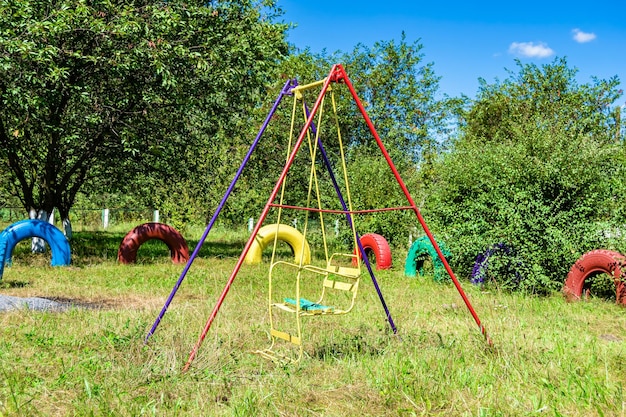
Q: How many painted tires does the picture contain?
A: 7